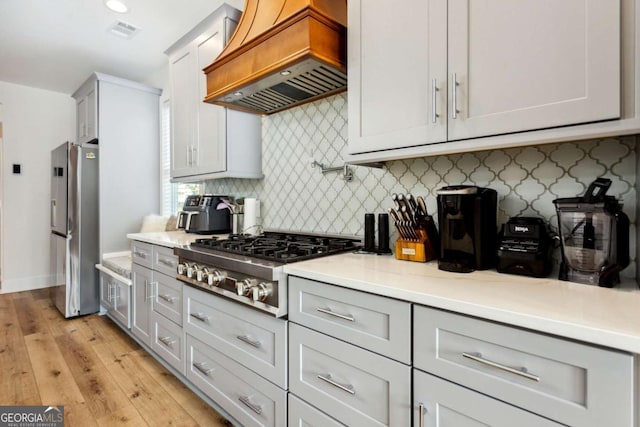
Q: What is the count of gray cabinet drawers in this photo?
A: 10